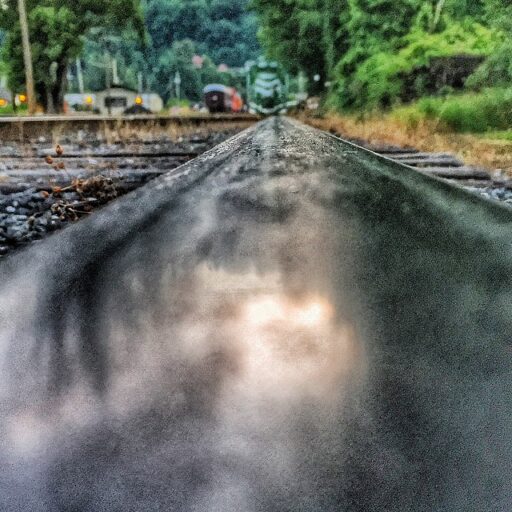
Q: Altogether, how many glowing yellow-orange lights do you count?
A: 4